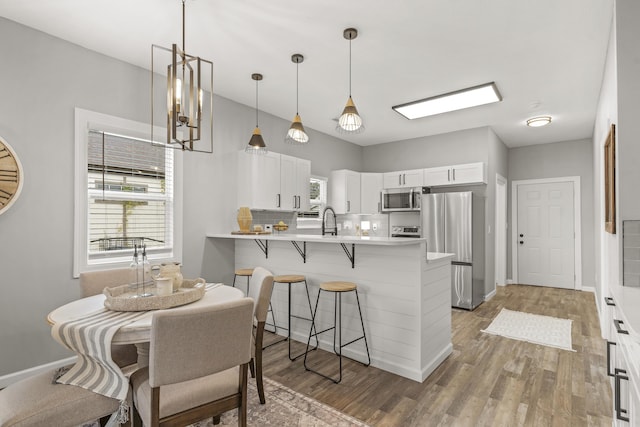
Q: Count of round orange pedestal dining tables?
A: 0